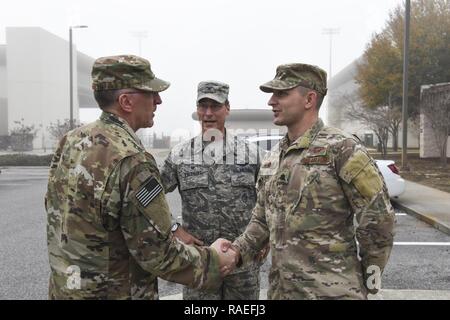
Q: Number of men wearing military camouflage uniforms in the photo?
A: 3